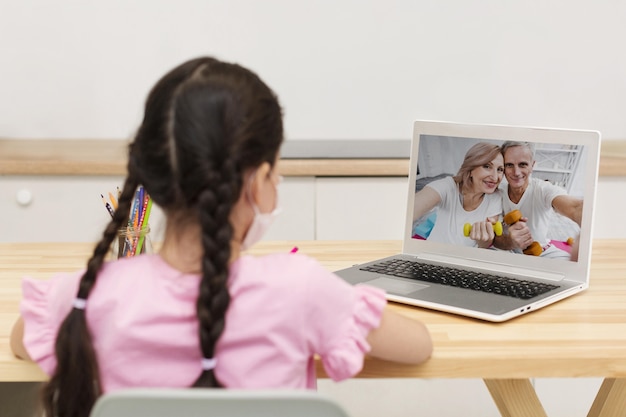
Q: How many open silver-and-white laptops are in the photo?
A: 1